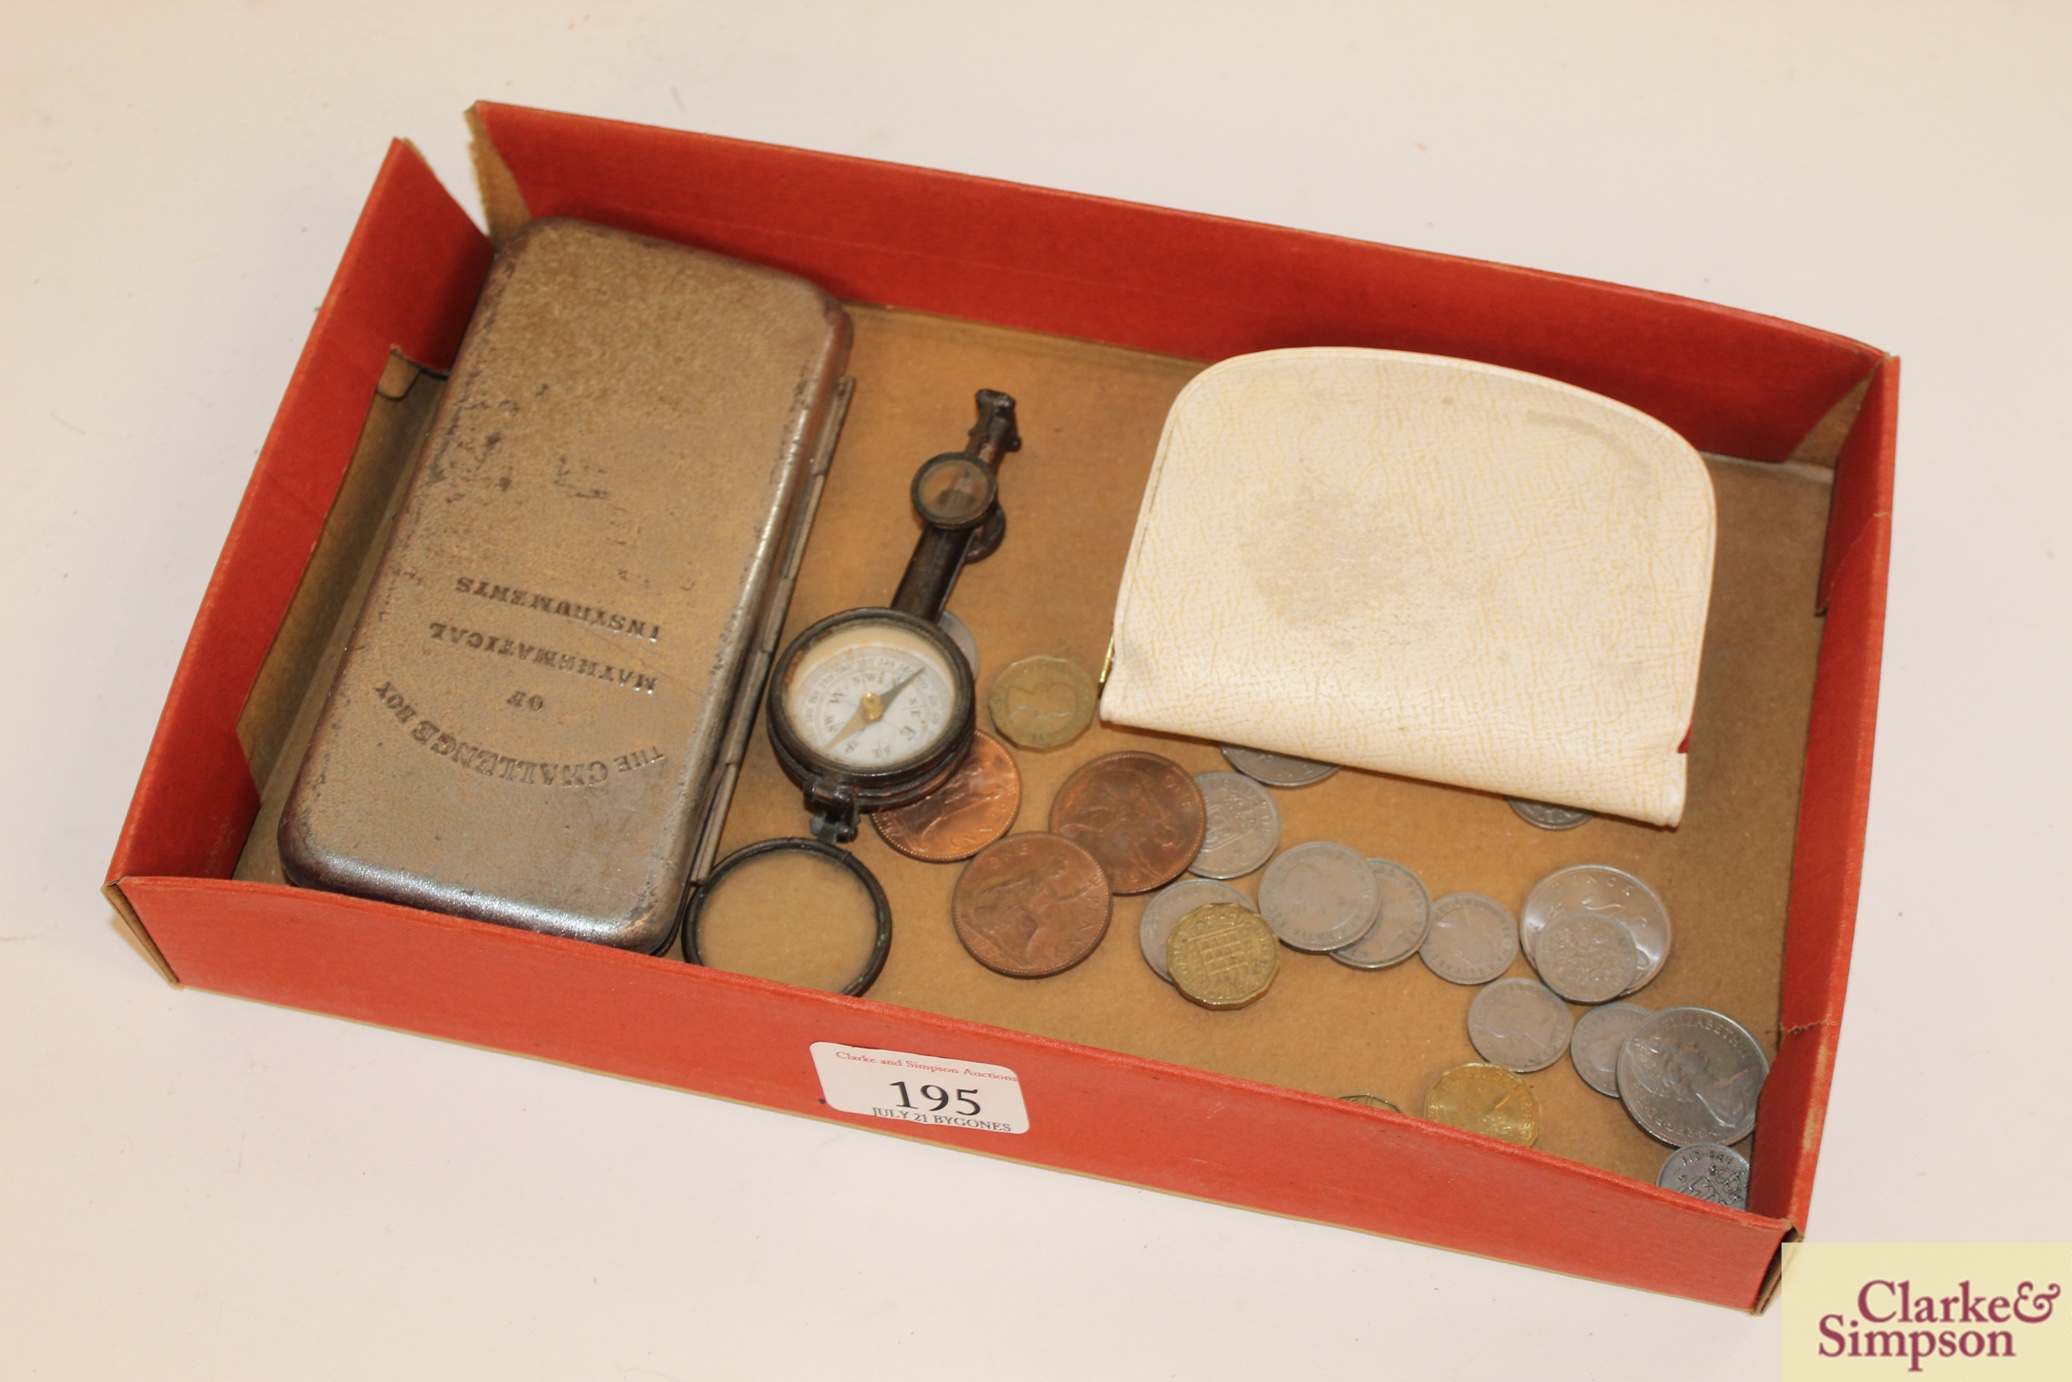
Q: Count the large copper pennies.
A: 3